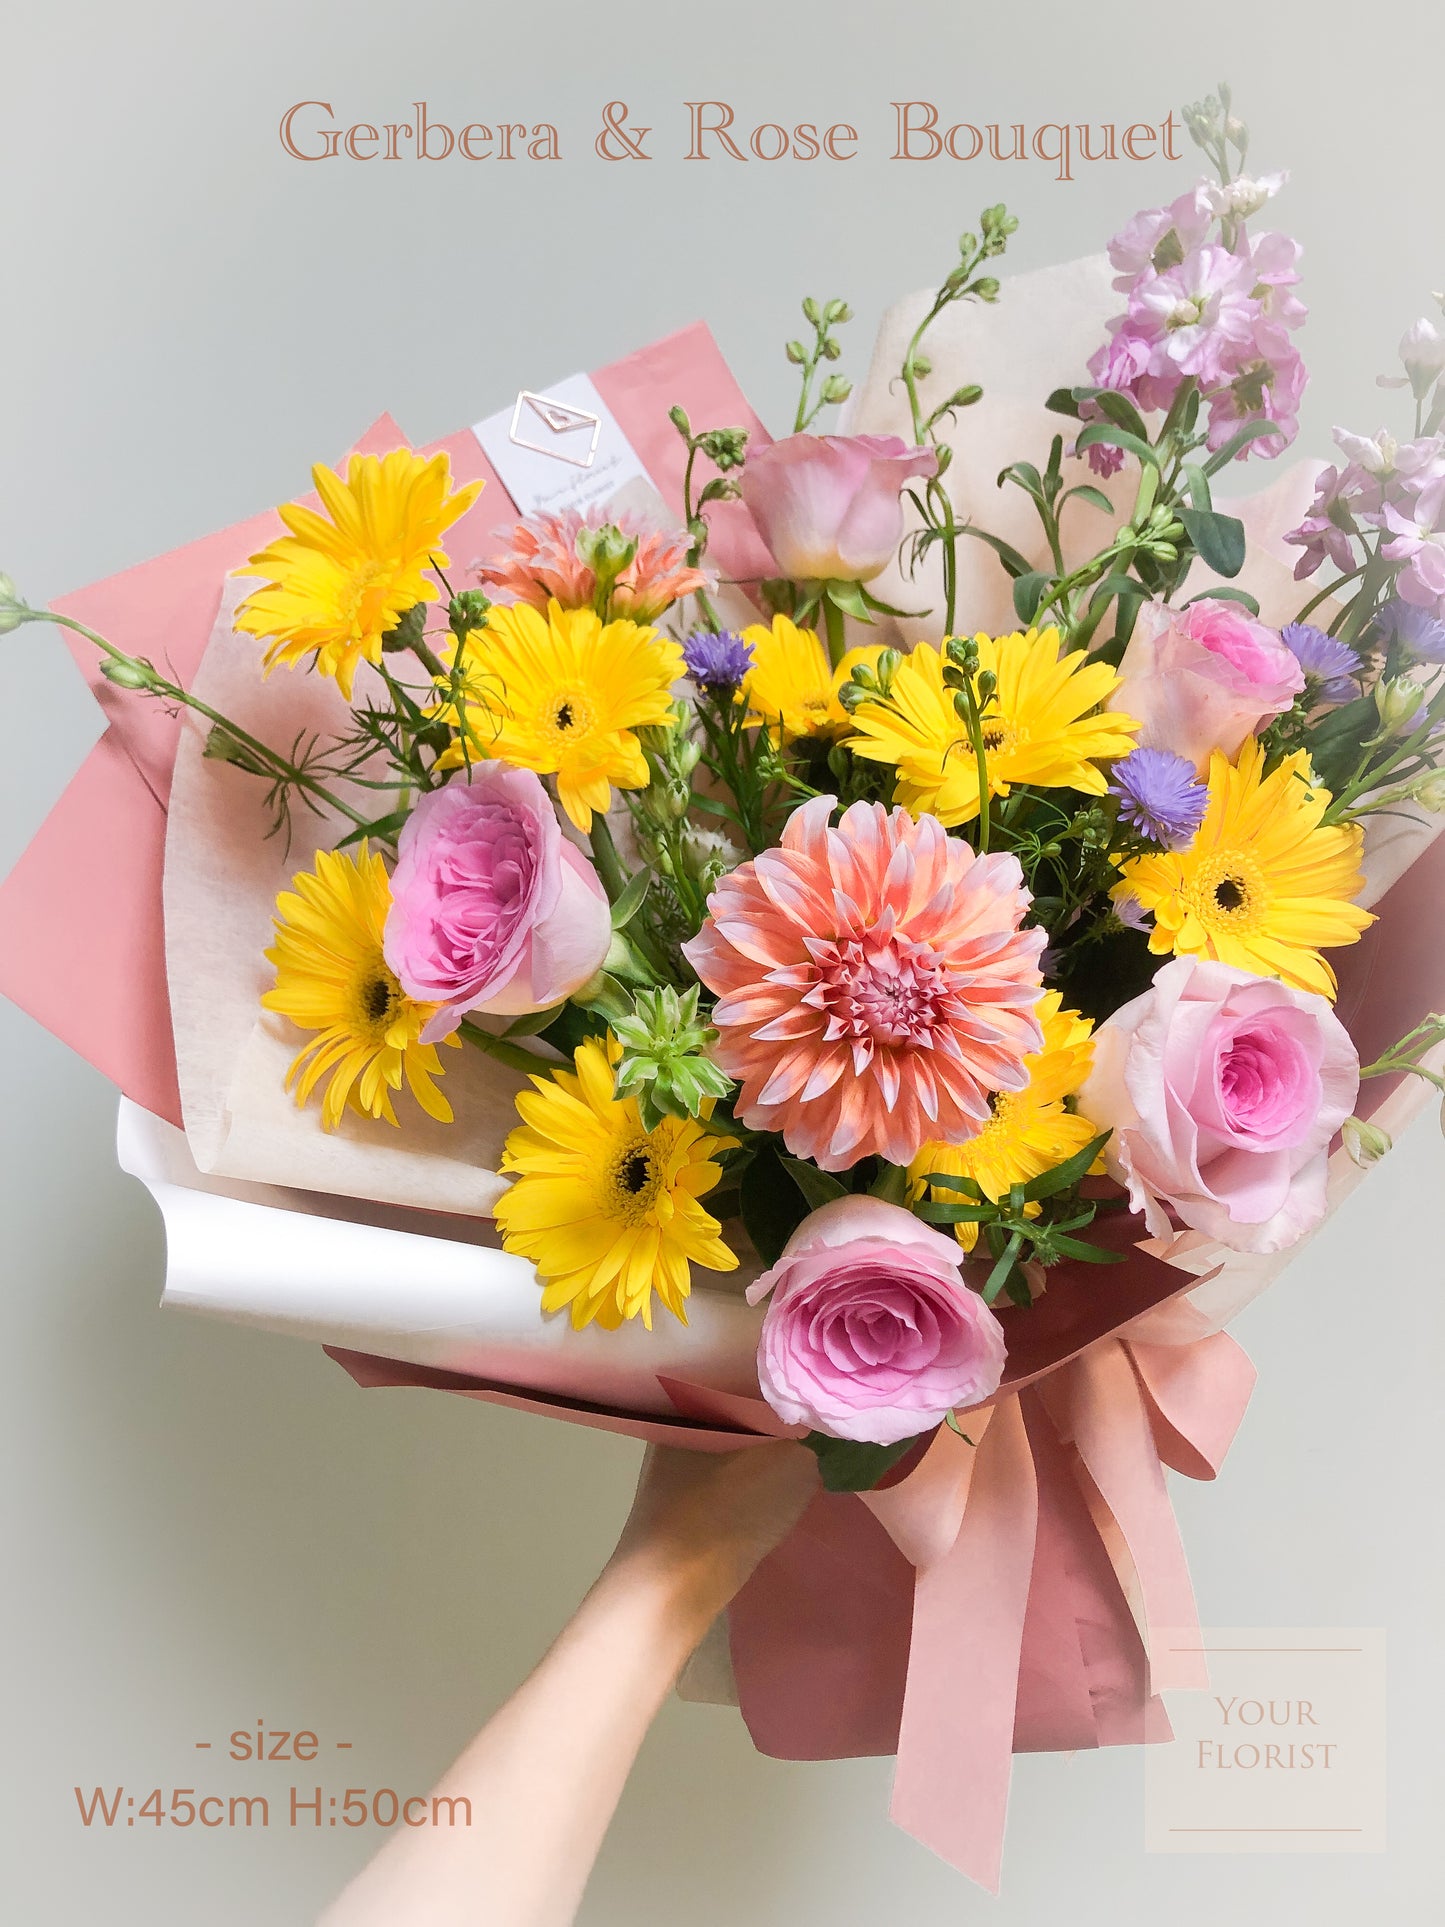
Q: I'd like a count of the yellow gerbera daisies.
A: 8